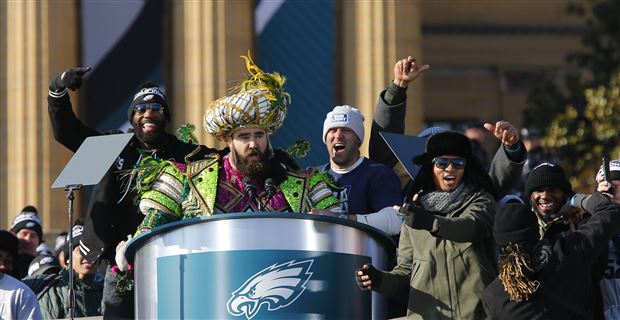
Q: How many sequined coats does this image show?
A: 1